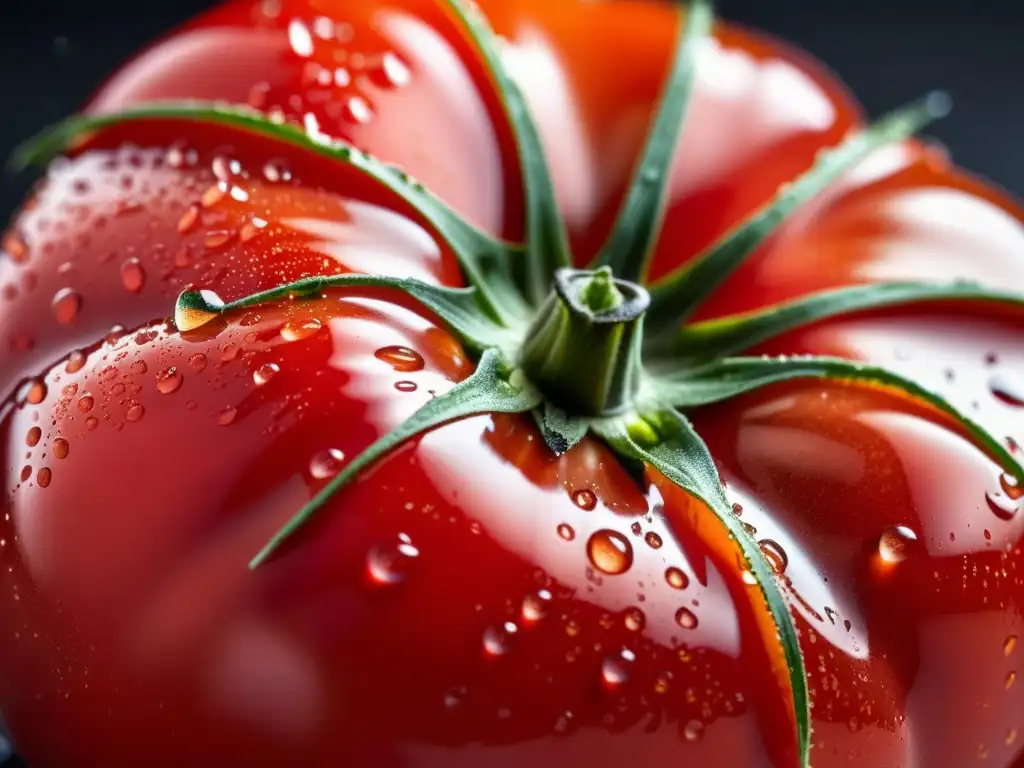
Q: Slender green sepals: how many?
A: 9